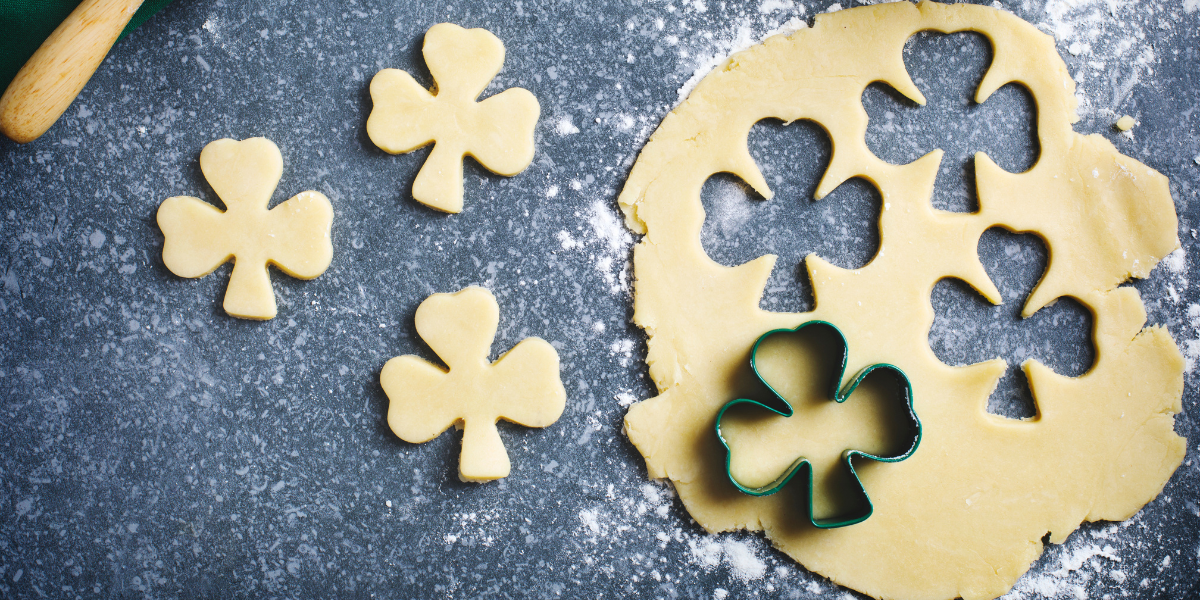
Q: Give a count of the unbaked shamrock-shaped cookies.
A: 3